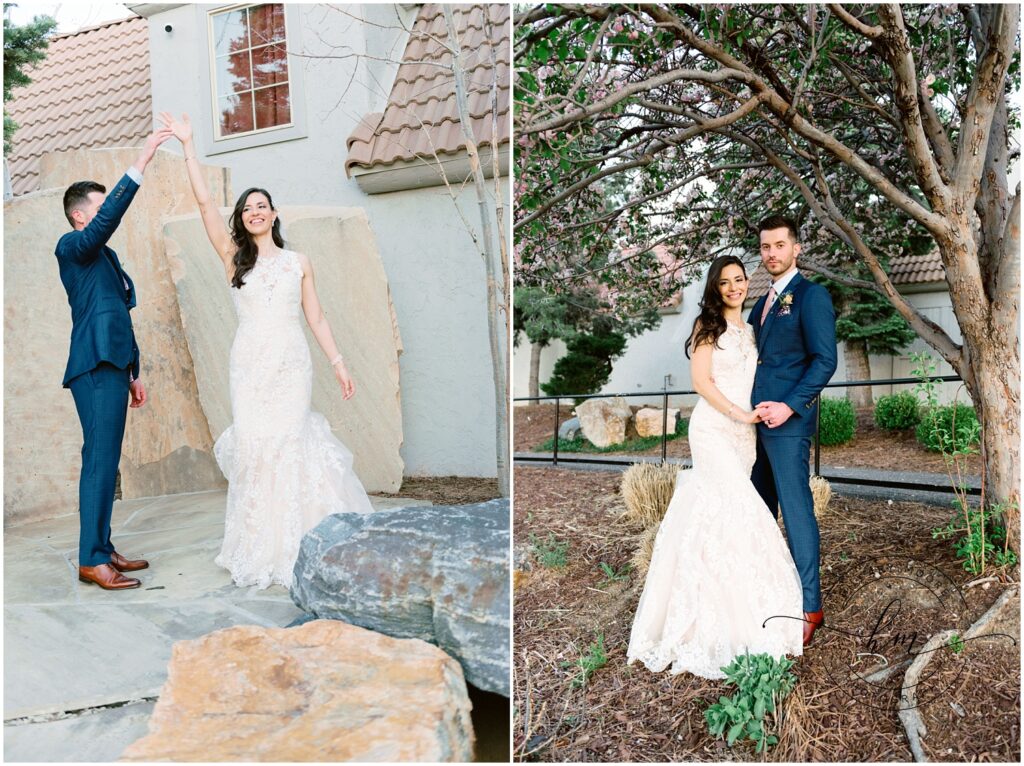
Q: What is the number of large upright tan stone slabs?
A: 3